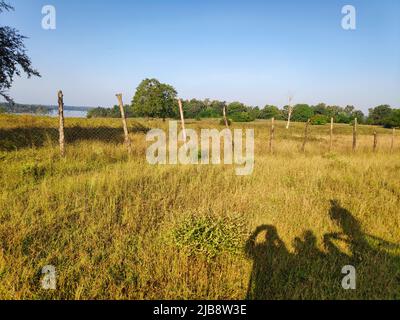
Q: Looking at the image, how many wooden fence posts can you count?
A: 10